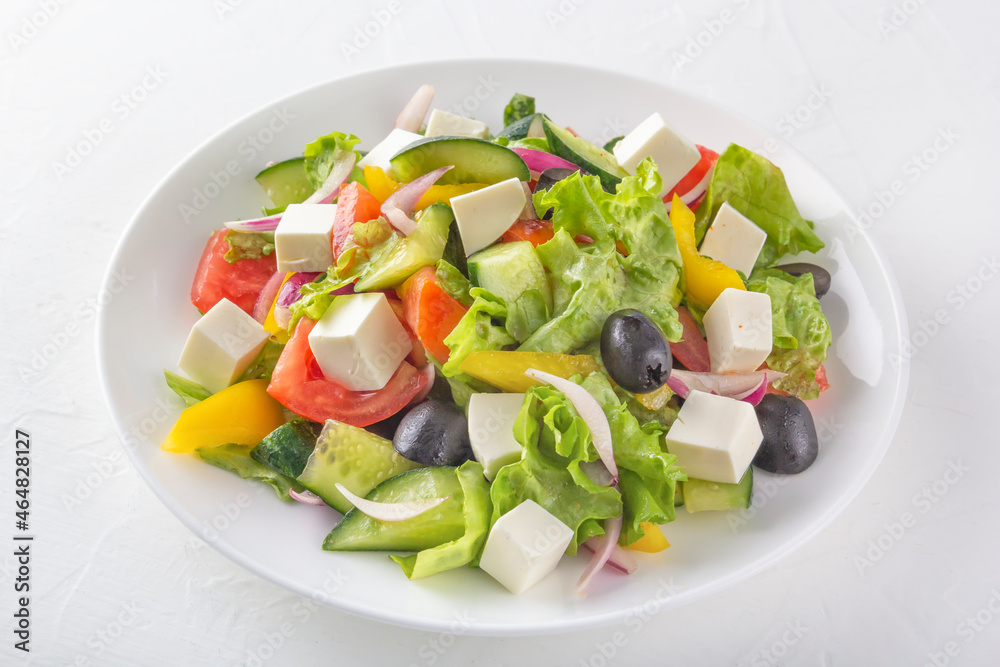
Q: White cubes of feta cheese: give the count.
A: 12